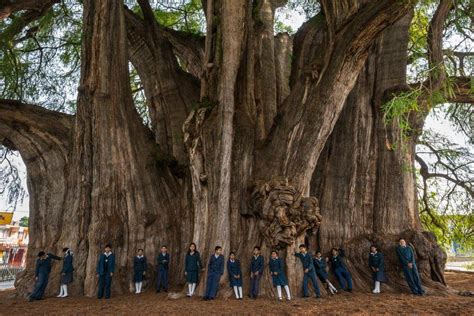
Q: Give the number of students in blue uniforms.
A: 15